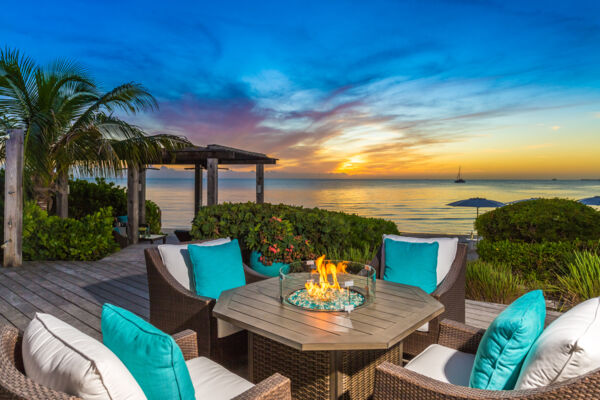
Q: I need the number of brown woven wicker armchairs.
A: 4